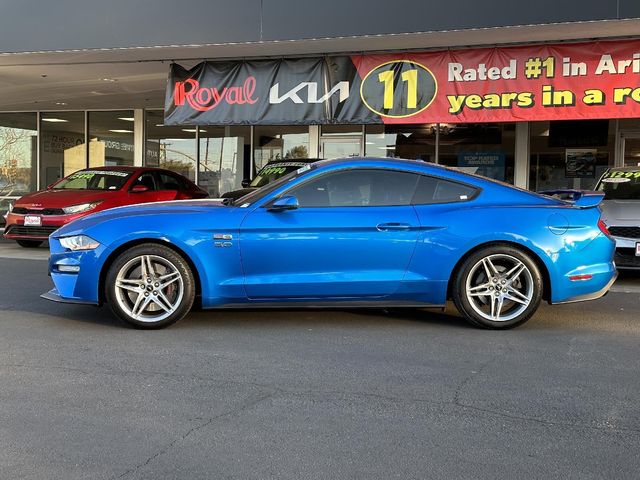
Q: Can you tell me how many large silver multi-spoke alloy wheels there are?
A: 2